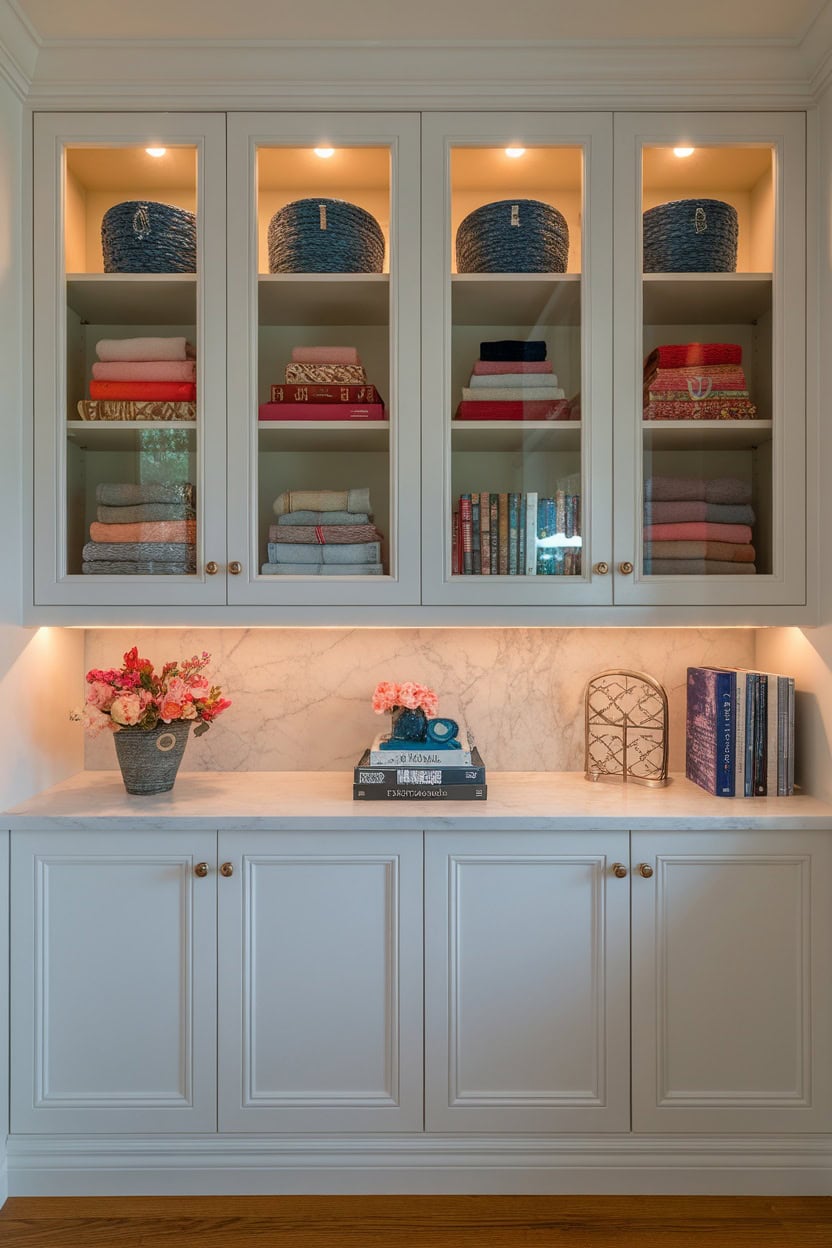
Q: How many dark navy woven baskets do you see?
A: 4